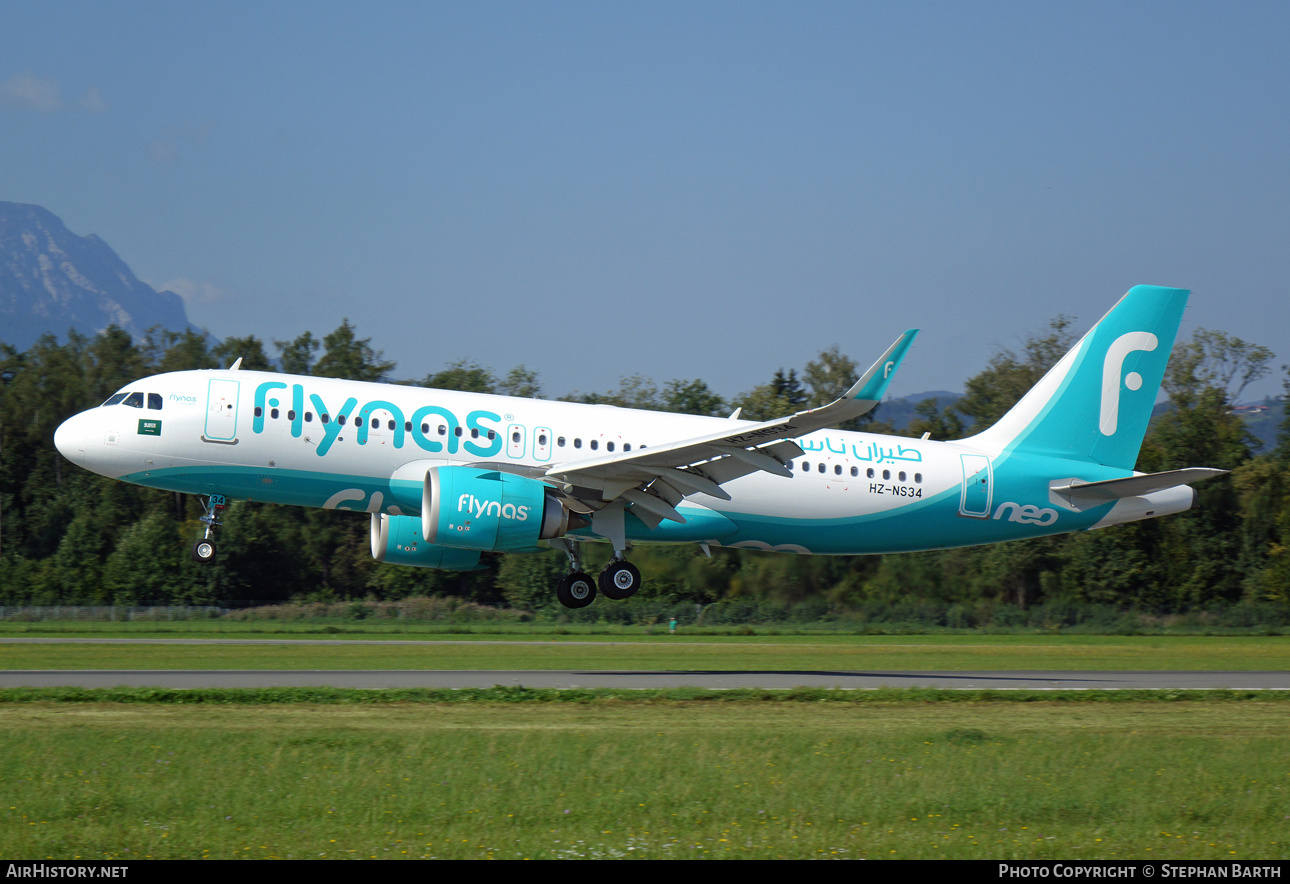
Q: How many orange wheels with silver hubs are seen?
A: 0